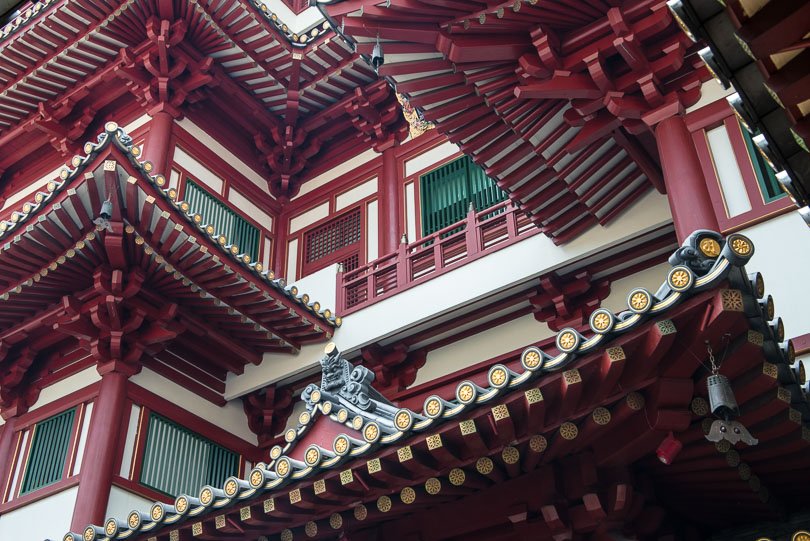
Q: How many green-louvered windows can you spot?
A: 5